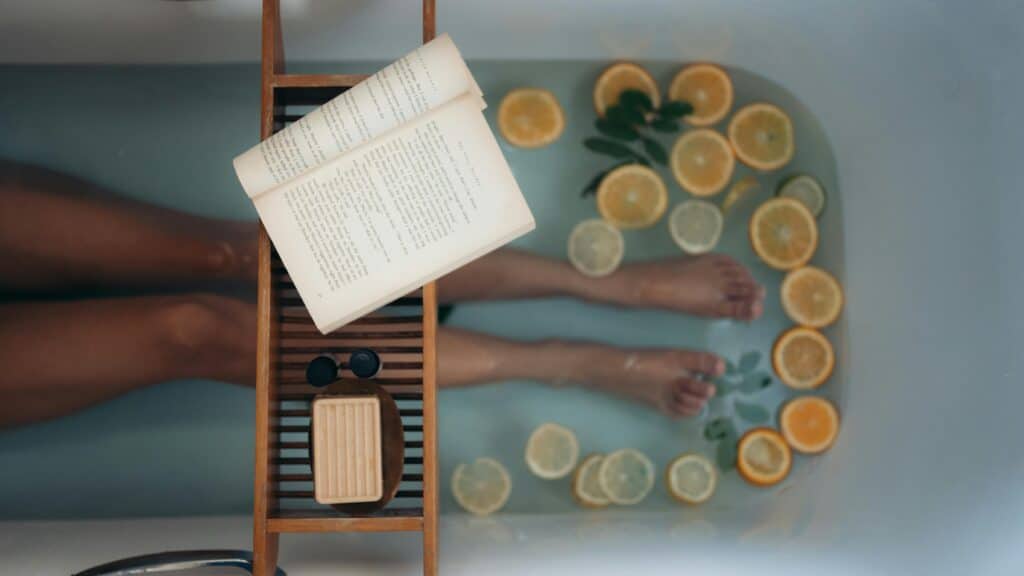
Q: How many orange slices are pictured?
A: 11